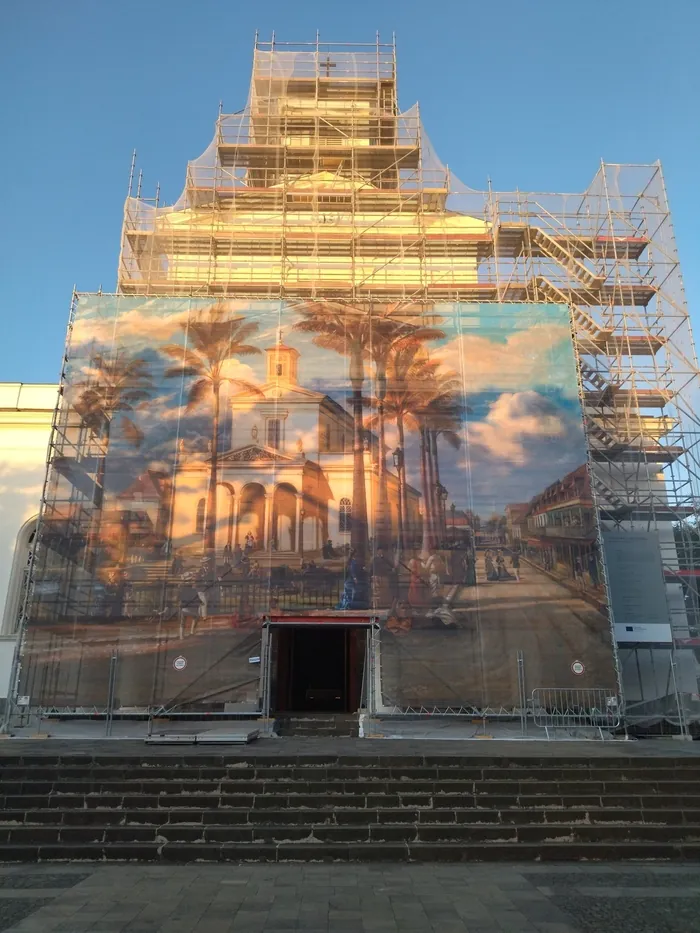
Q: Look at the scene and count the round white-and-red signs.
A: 2